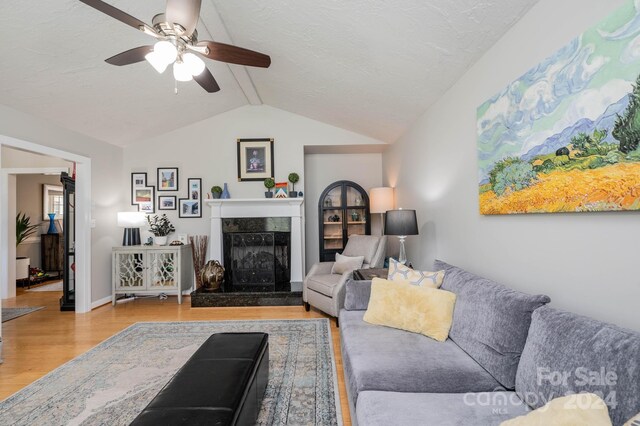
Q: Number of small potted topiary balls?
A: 3